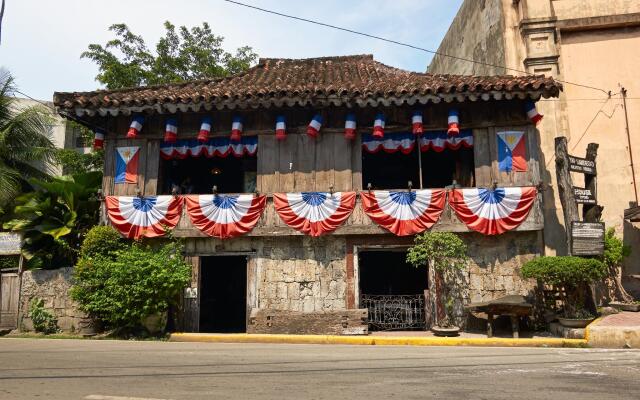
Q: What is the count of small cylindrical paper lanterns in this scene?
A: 12